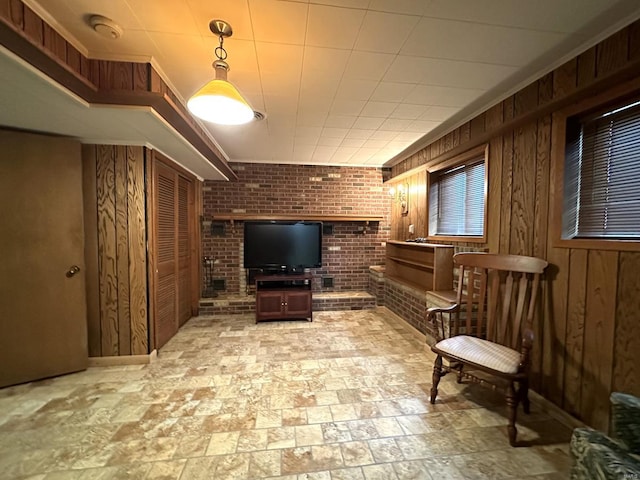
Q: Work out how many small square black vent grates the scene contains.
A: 4